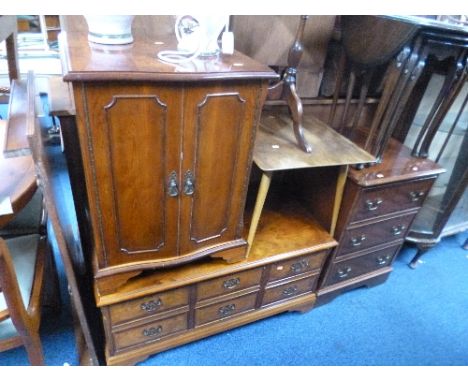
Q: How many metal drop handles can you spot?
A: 14